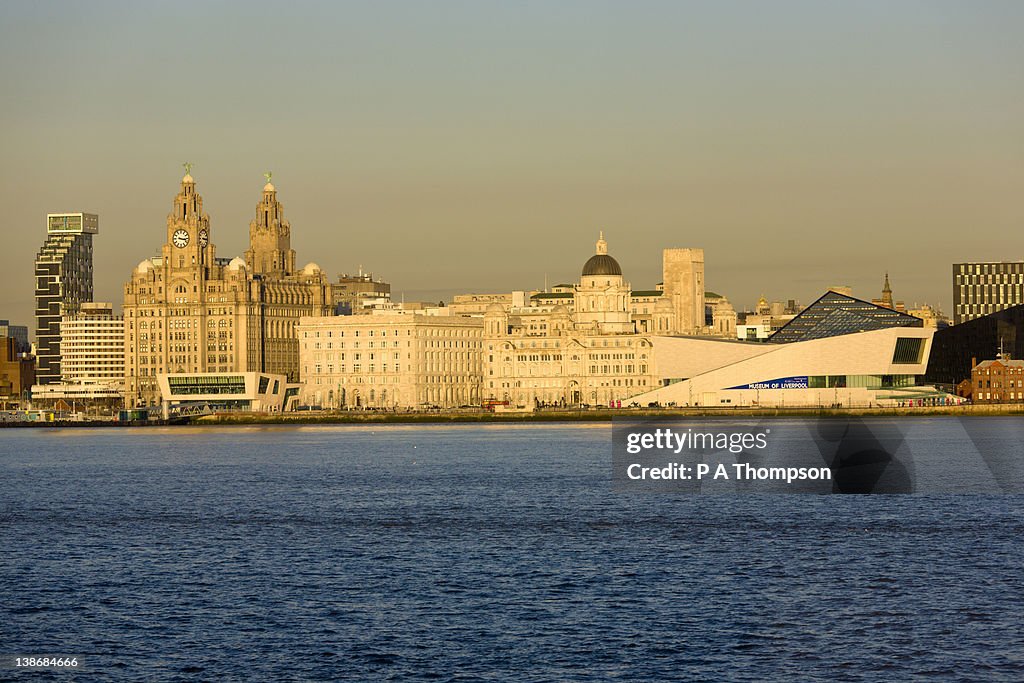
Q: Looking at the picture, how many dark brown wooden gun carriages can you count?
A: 0